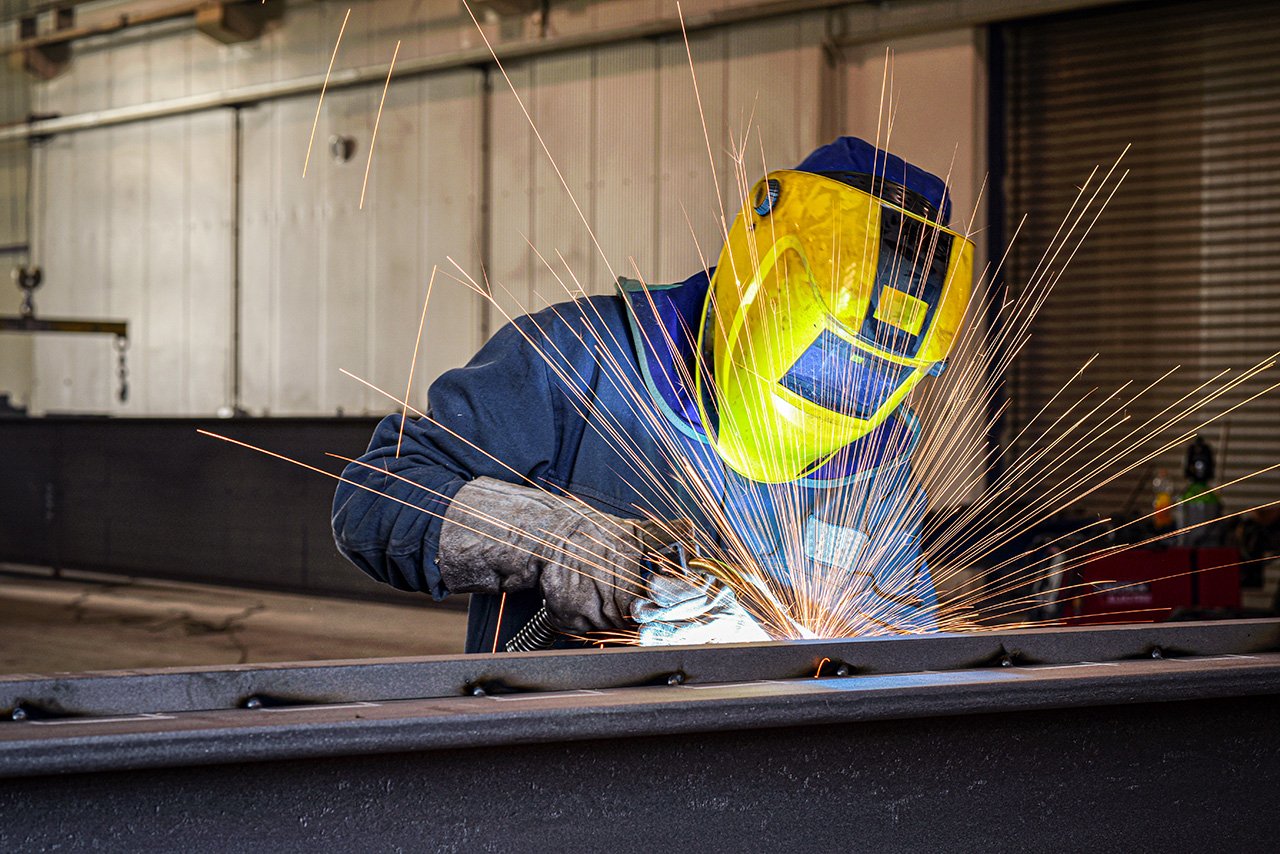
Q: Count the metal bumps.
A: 7